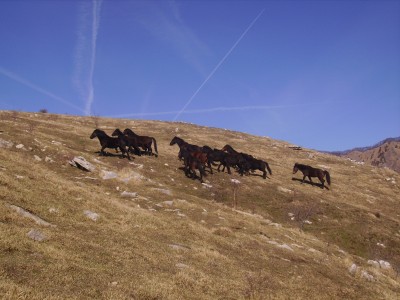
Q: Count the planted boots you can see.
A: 0